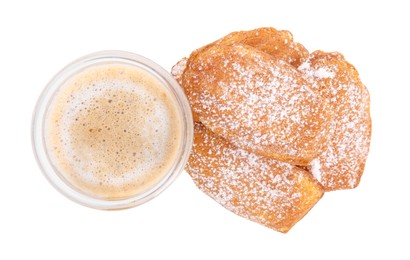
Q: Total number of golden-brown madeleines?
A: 4